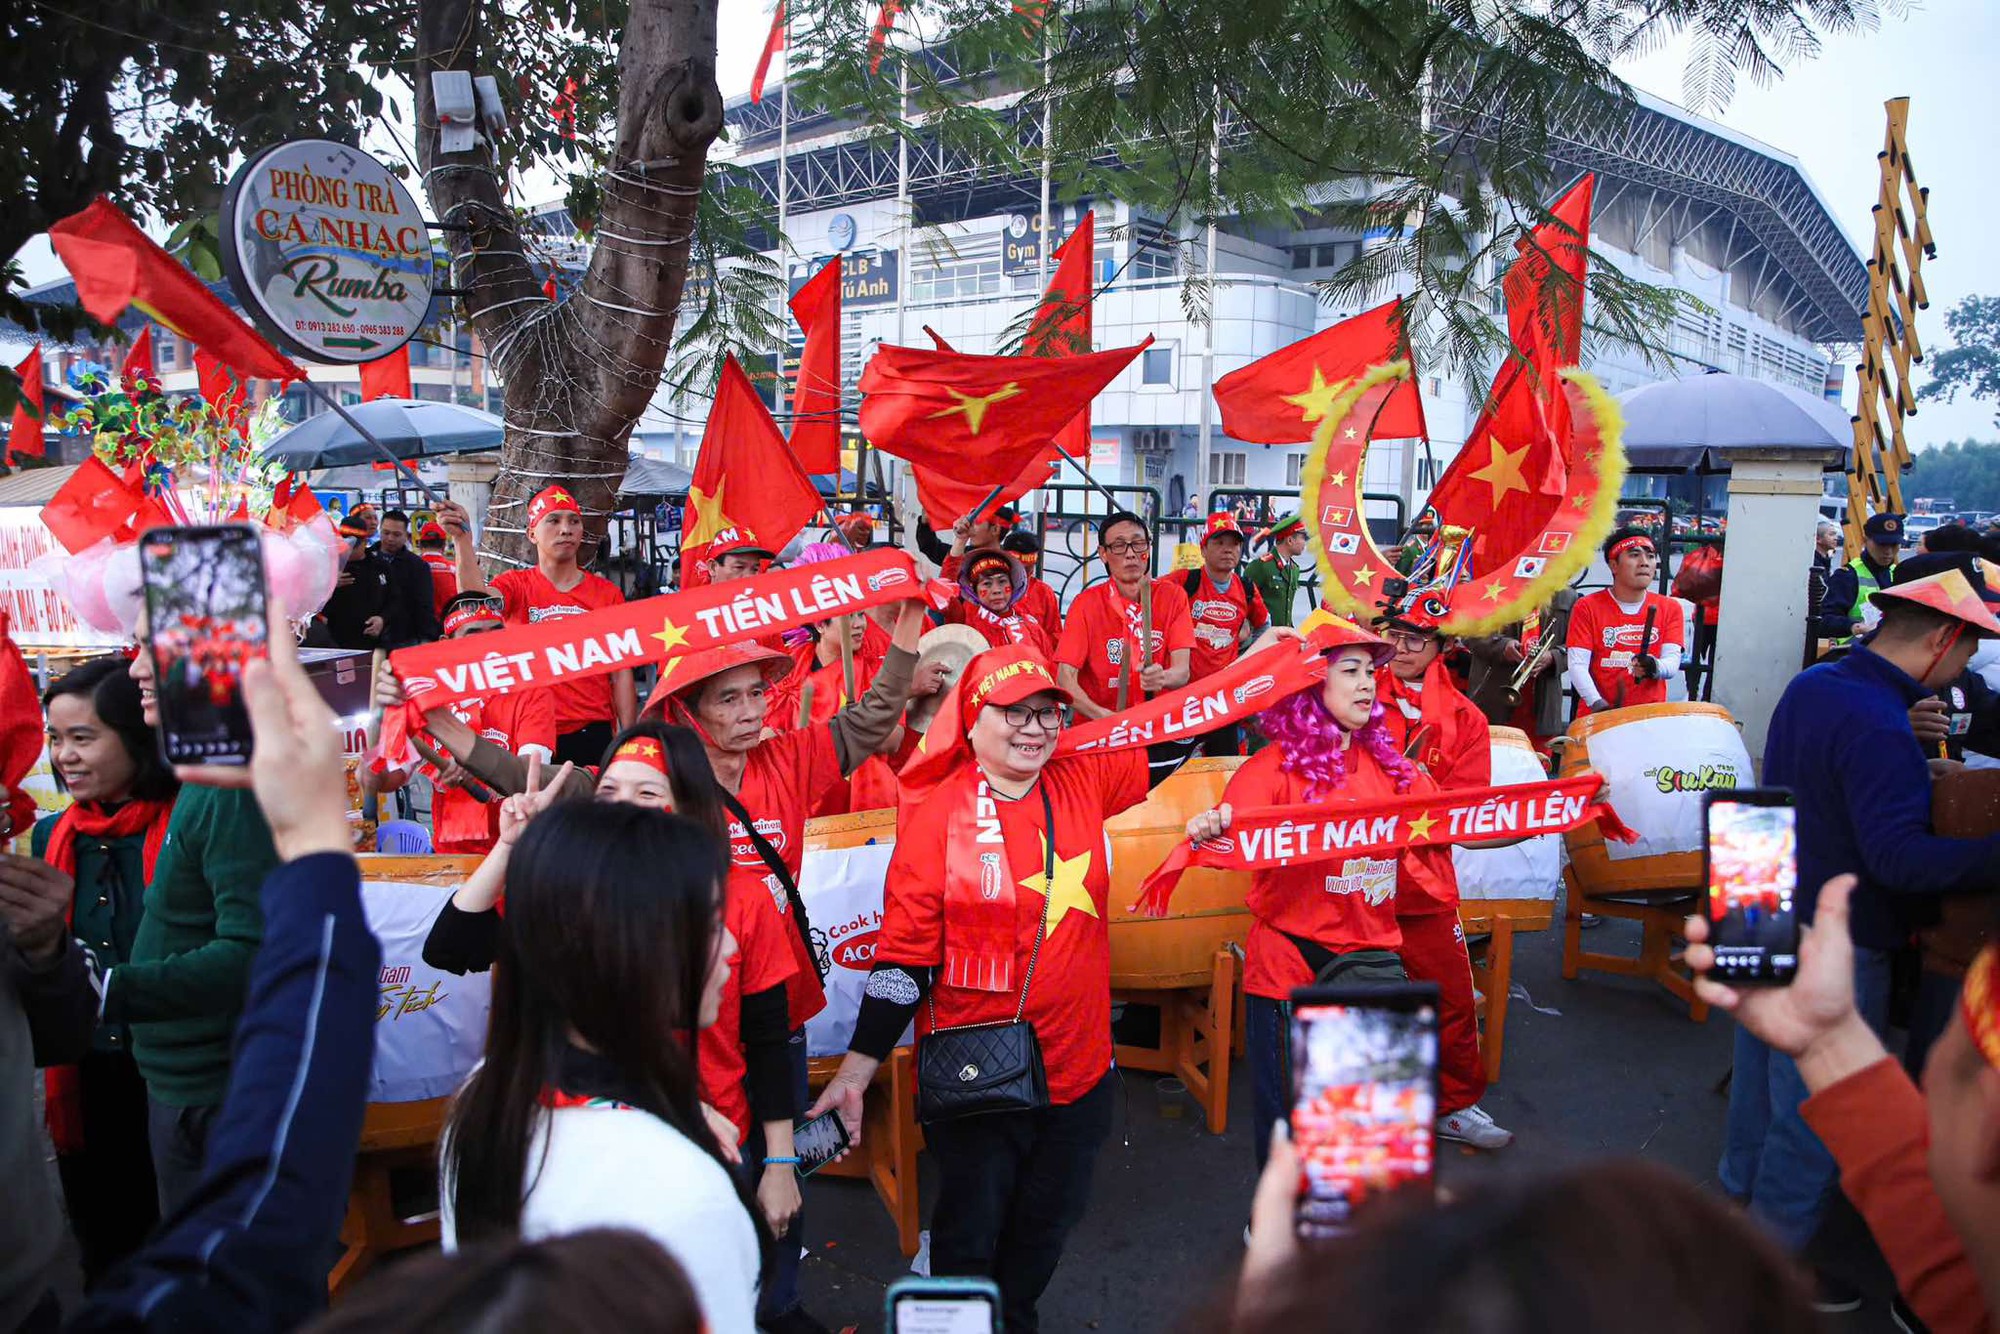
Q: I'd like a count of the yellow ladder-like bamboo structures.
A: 1